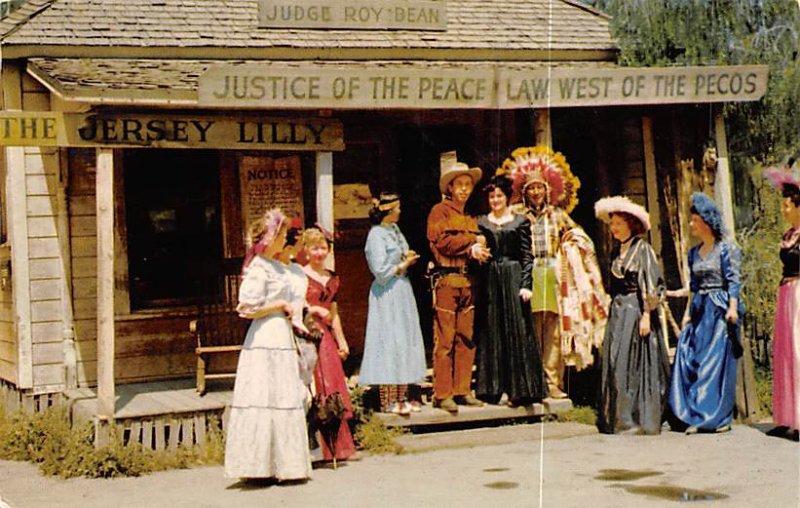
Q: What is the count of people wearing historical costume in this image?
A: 10